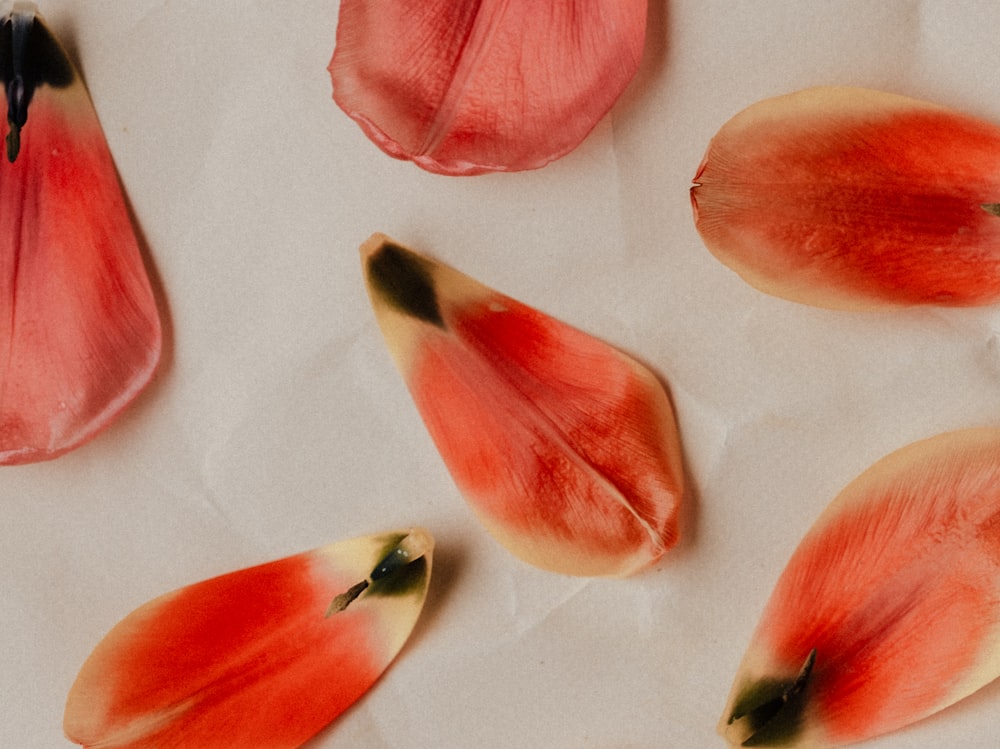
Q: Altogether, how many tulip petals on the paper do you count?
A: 6